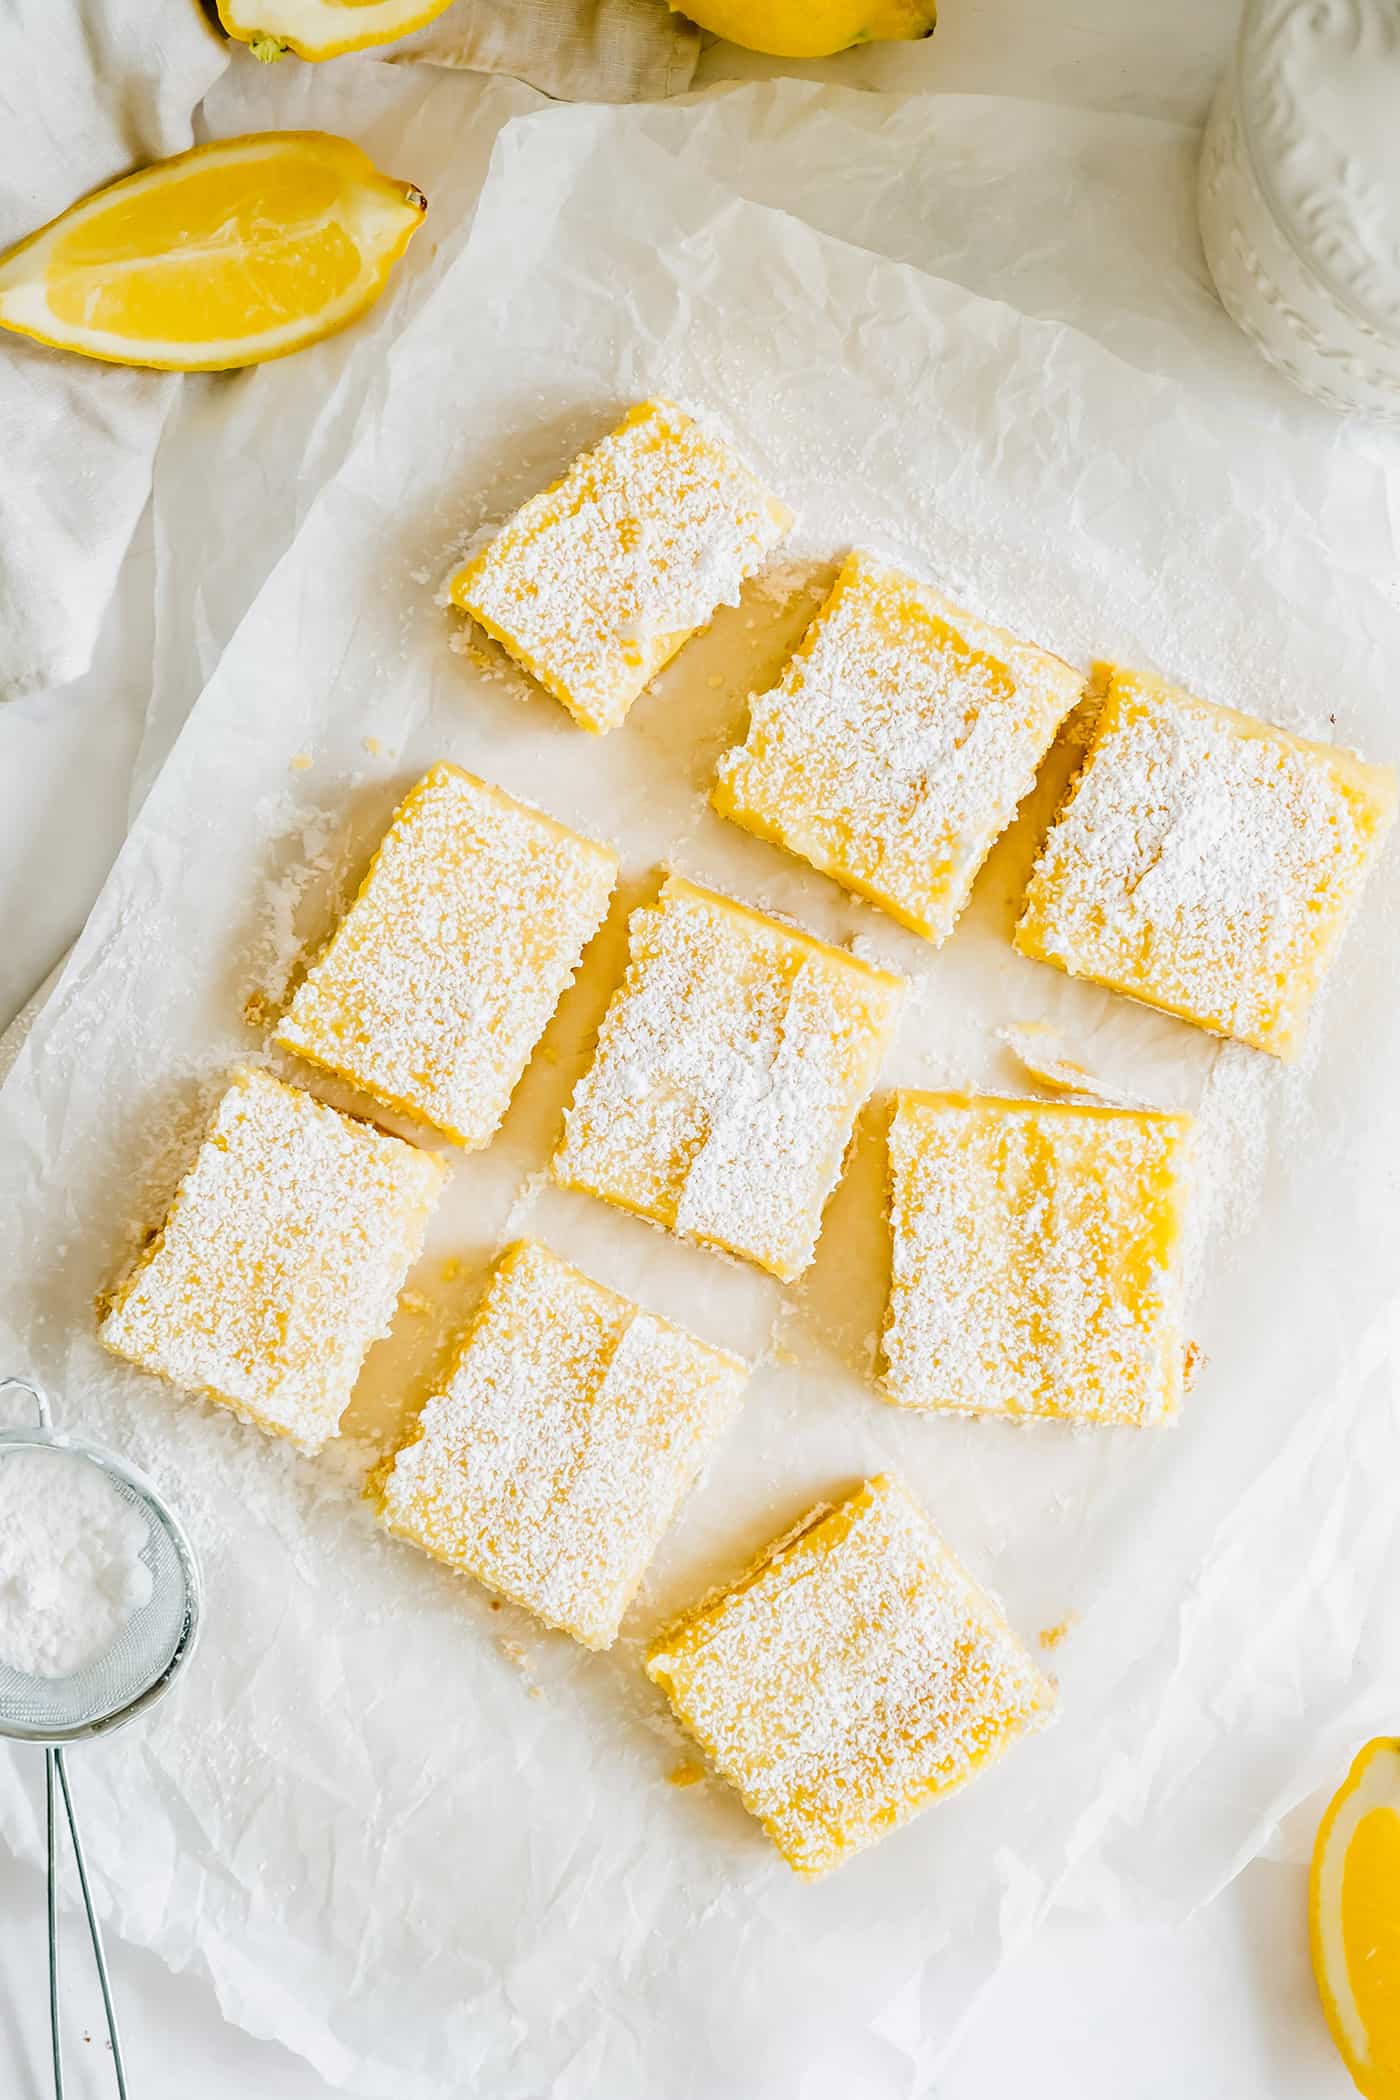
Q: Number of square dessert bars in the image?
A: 9